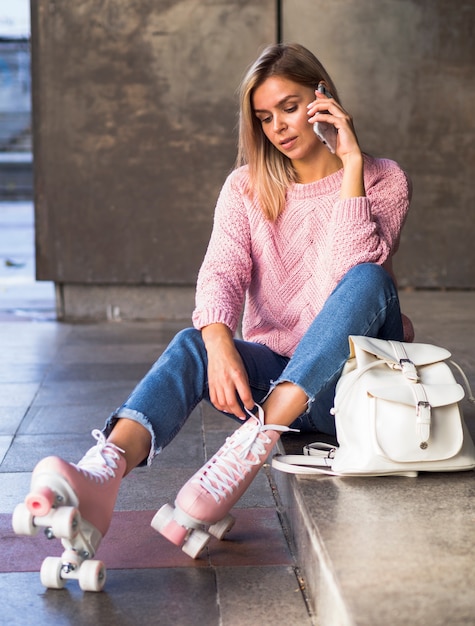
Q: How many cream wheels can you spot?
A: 7